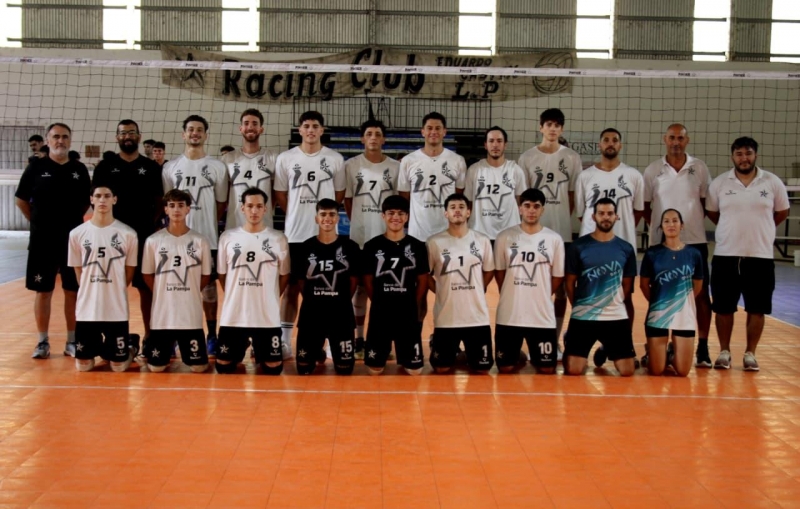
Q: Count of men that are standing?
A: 12